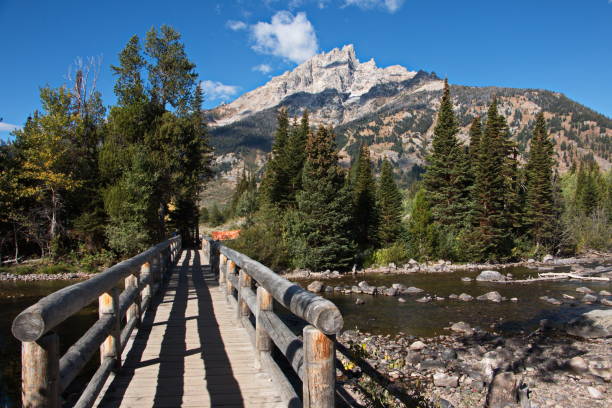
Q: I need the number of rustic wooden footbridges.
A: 1